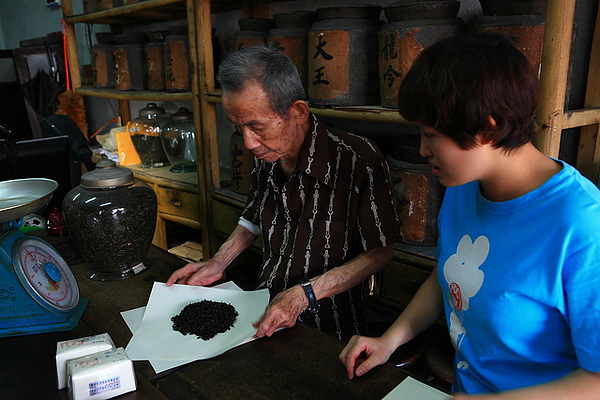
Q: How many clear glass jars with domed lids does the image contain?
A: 3